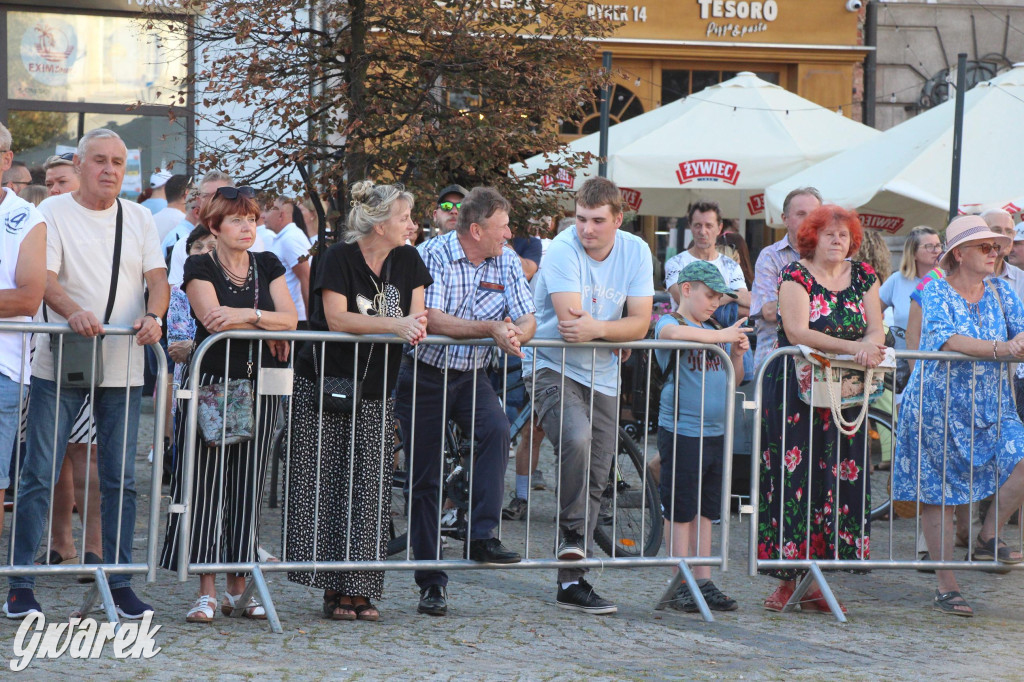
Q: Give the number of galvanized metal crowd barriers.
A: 3